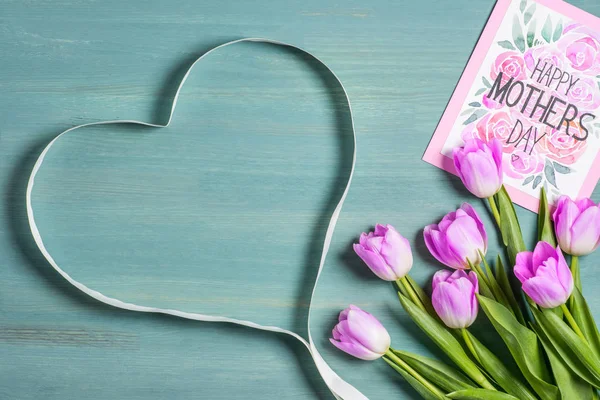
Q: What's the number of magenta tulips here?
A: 7